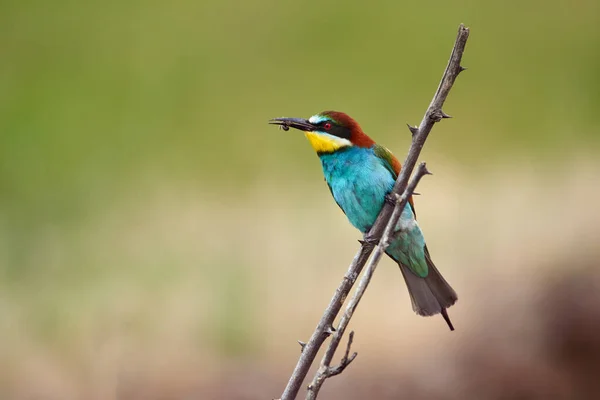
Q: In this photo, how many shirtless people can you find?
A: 0